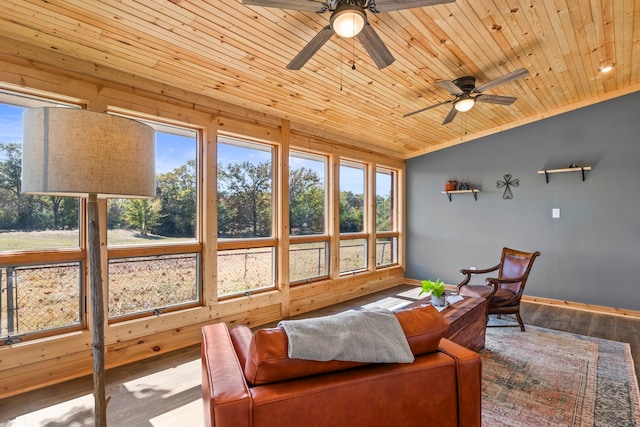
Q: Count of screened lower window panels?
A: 6